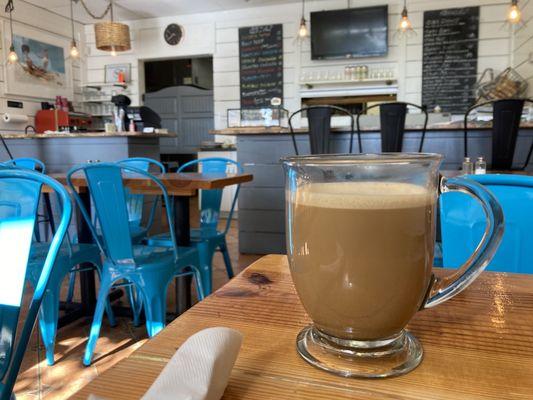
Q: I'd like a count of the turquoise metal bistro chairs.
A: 7